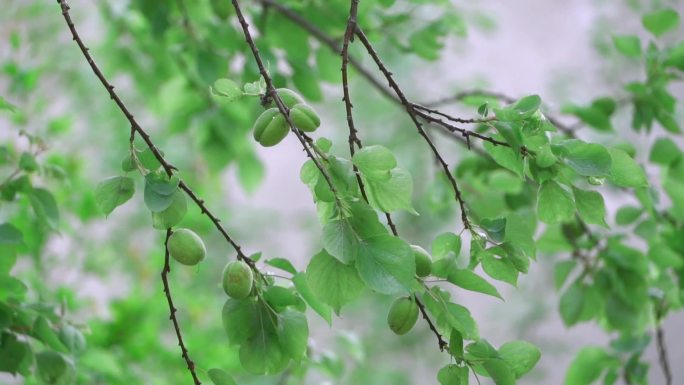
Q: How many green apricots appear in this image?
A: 7